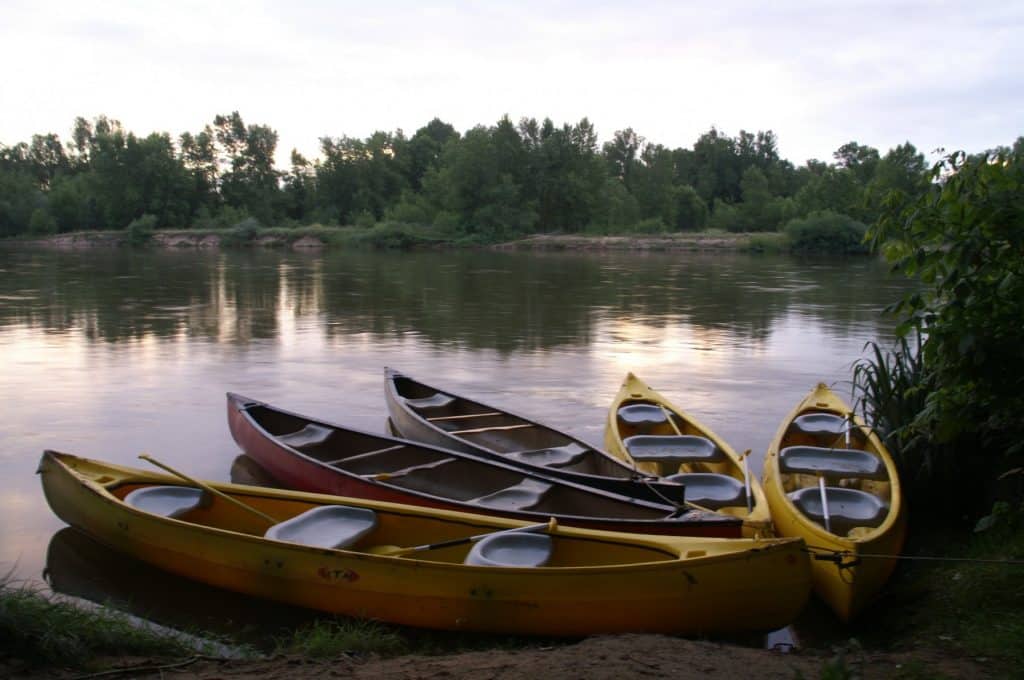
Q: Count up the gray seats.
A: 13